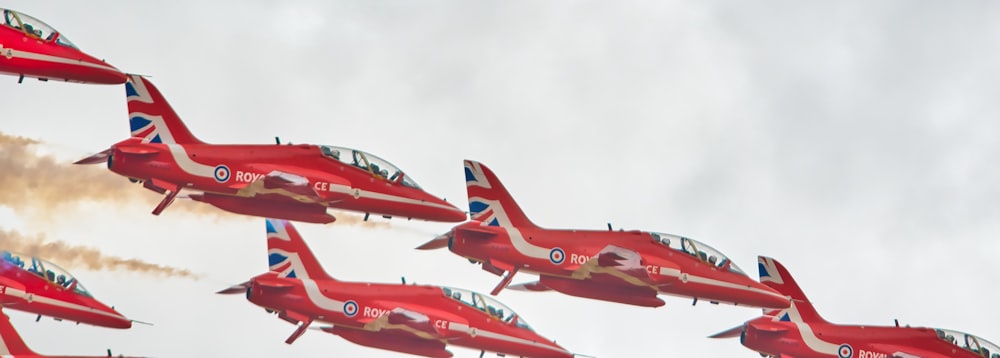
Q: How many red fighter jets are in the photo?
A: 7